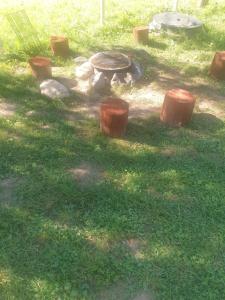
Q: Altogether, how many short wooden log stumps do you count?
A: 6